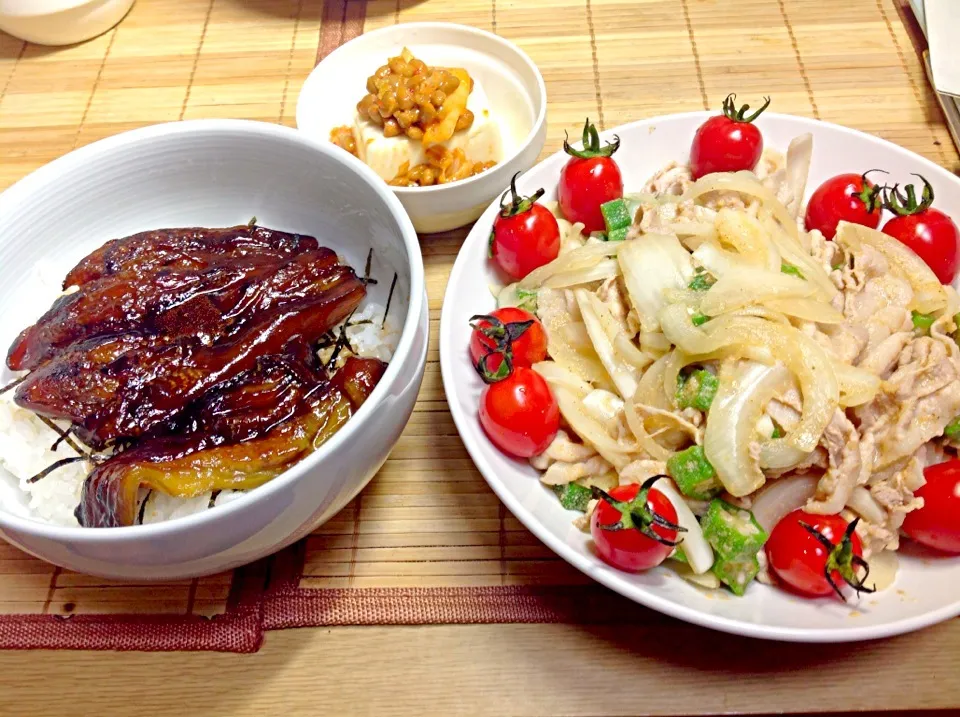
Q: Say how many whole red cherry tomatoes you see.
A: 10